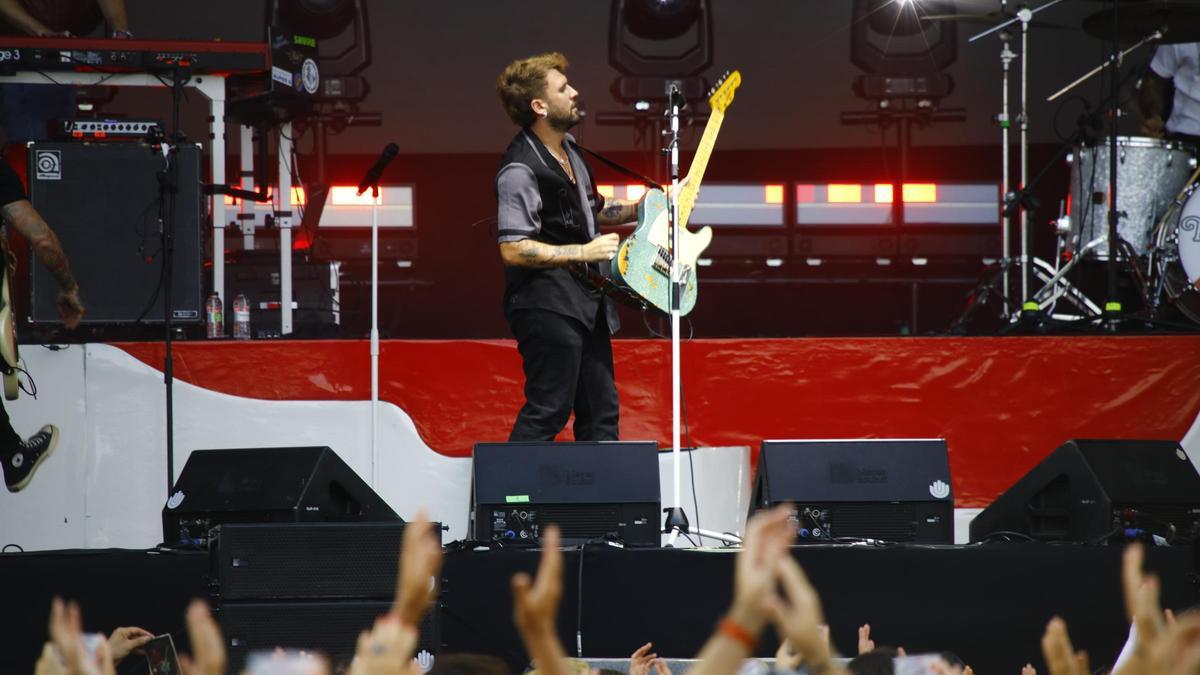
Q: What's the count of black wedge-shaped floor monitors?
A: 4